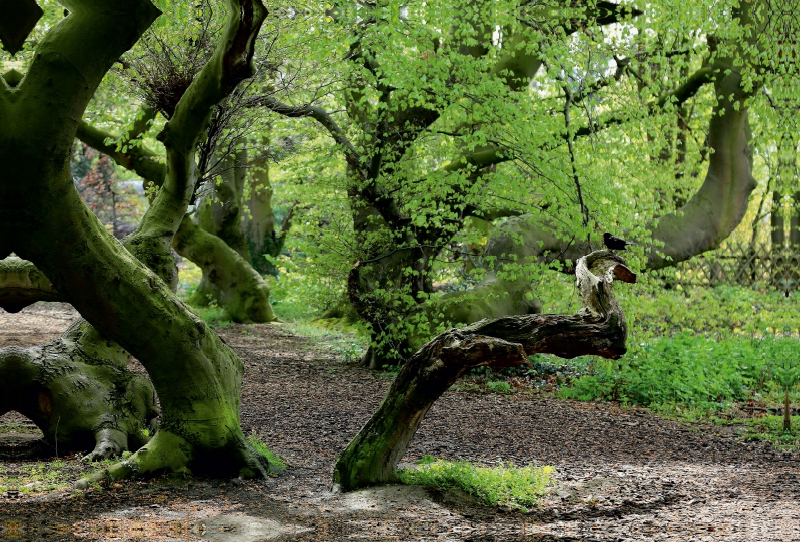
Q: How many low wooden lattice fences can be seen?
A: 1